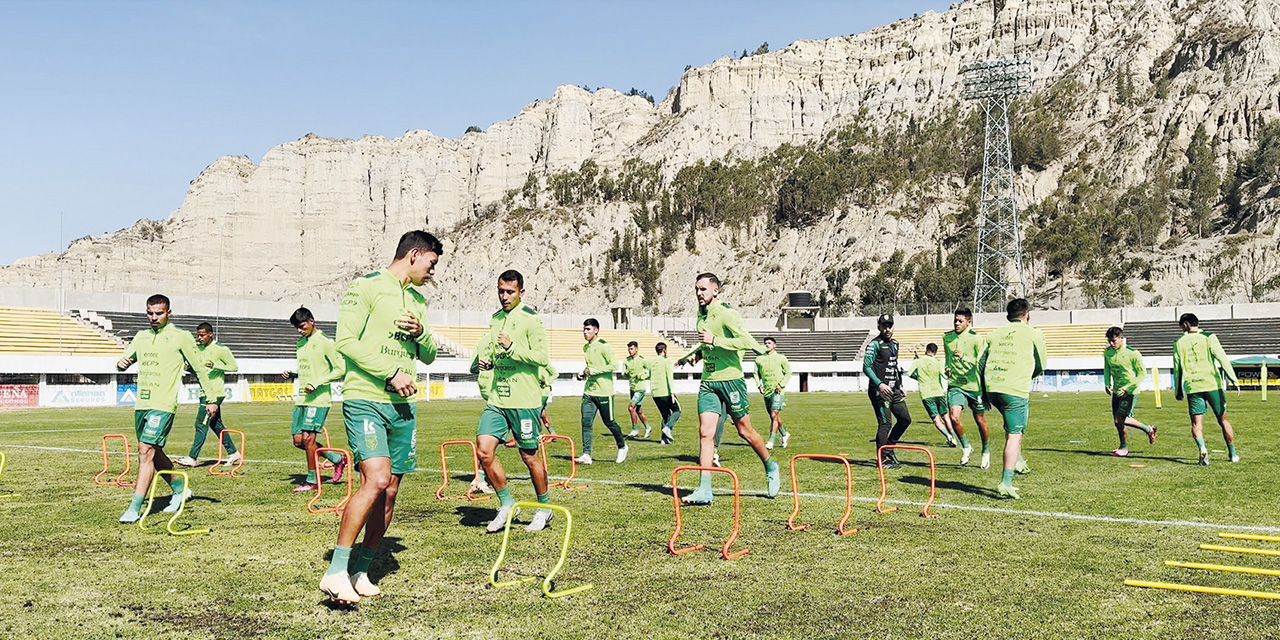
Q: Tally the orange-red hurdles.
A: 9